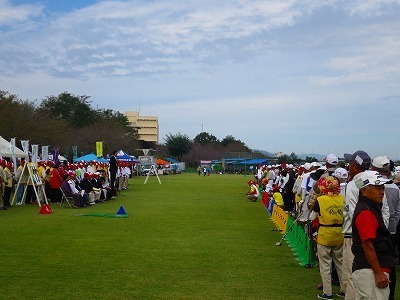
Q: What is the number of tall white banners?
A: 4